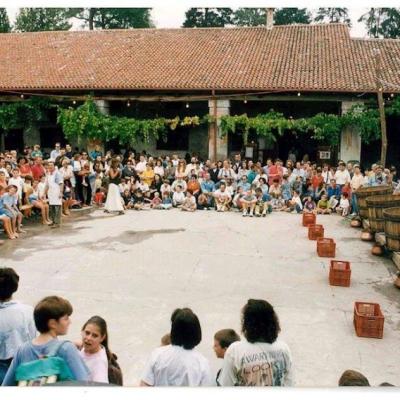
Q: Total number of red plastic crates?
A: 5